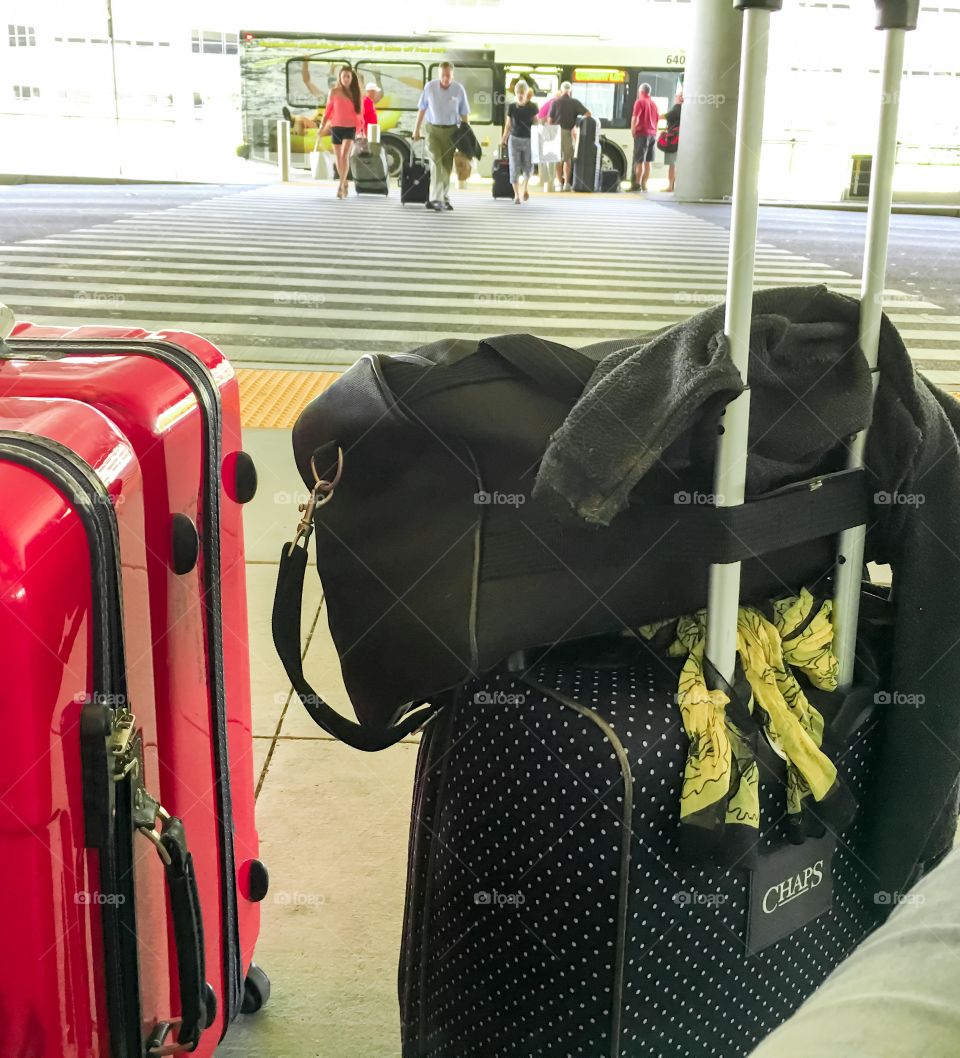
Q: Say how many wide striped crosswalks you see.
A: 1